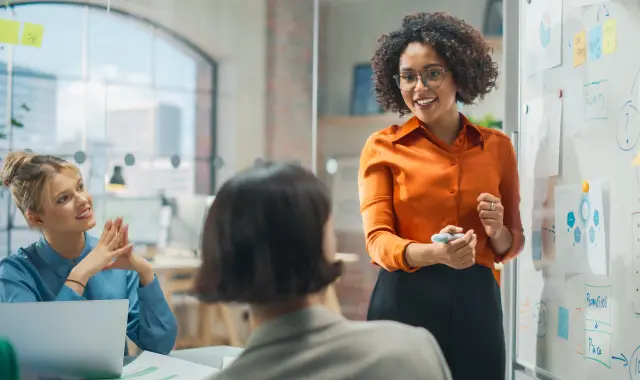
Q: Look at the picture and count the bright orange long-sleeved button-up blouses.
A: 1